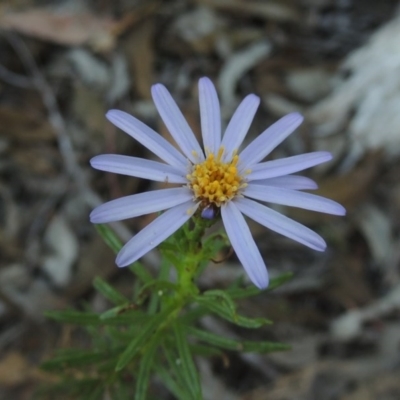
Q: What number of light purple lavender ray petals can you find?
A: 13